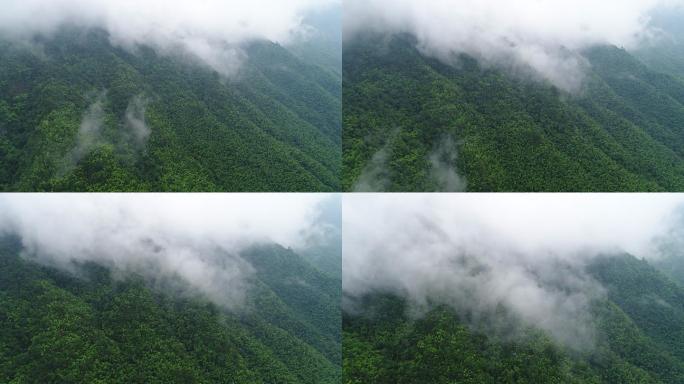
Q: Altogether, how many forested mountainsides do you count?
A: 4